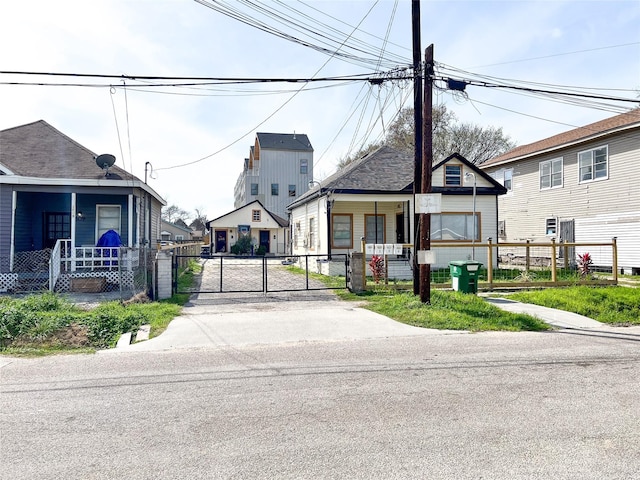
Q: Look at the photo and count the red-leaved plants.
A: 2